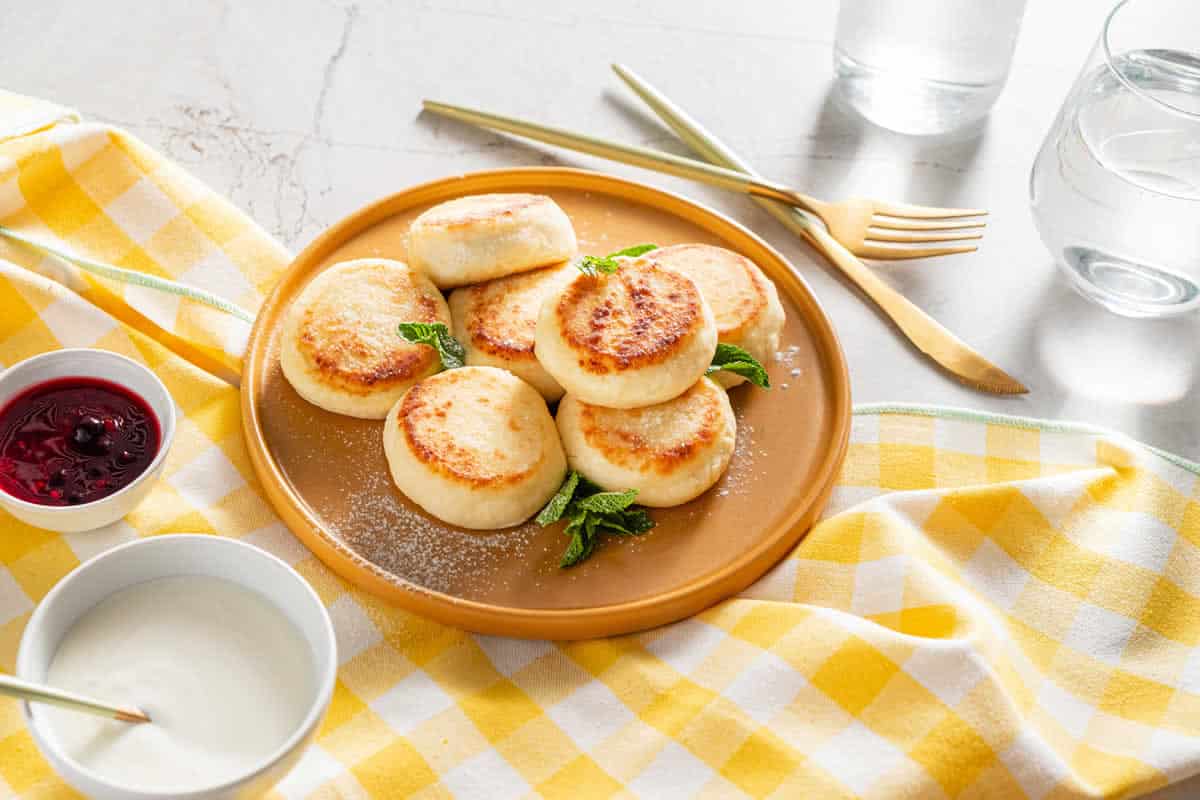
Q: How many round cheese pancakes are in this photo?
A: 7